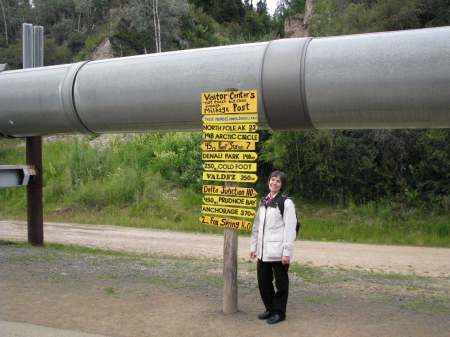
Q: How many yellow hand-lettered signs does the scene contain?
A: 12